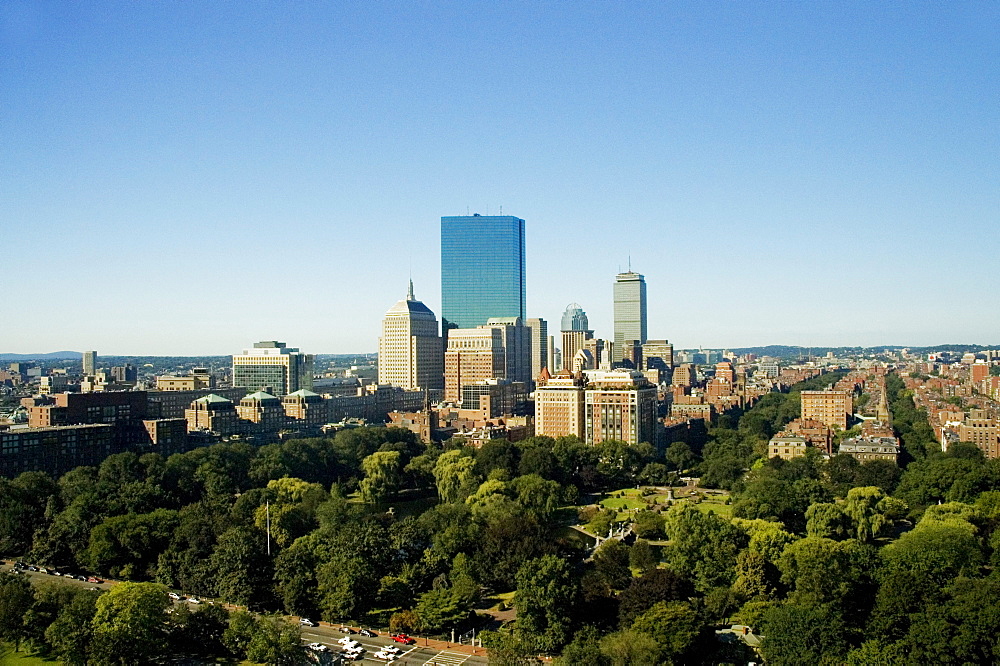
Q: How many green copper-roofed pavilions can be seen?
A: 3